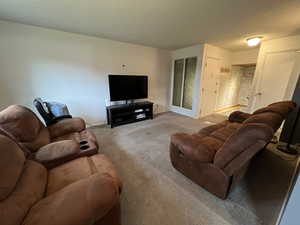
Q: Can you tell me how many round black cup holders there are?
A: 2